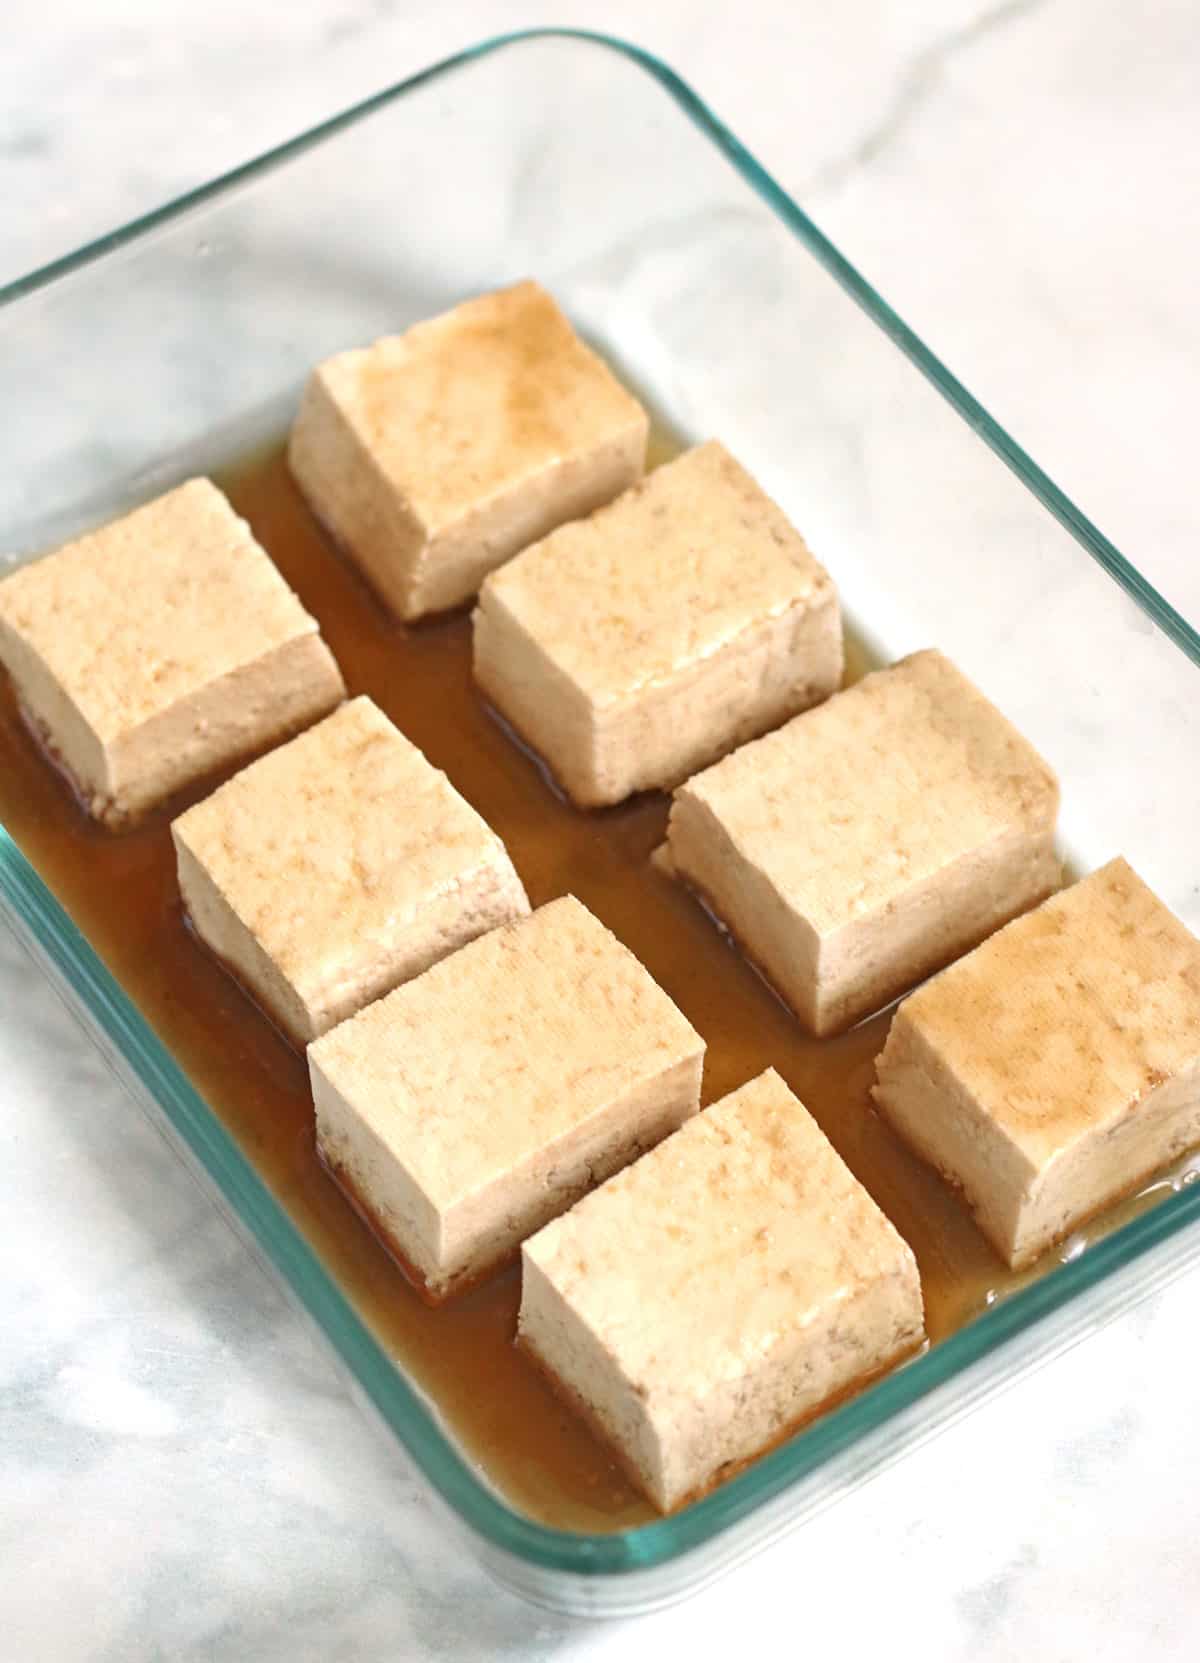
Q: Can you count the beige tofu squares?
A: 8